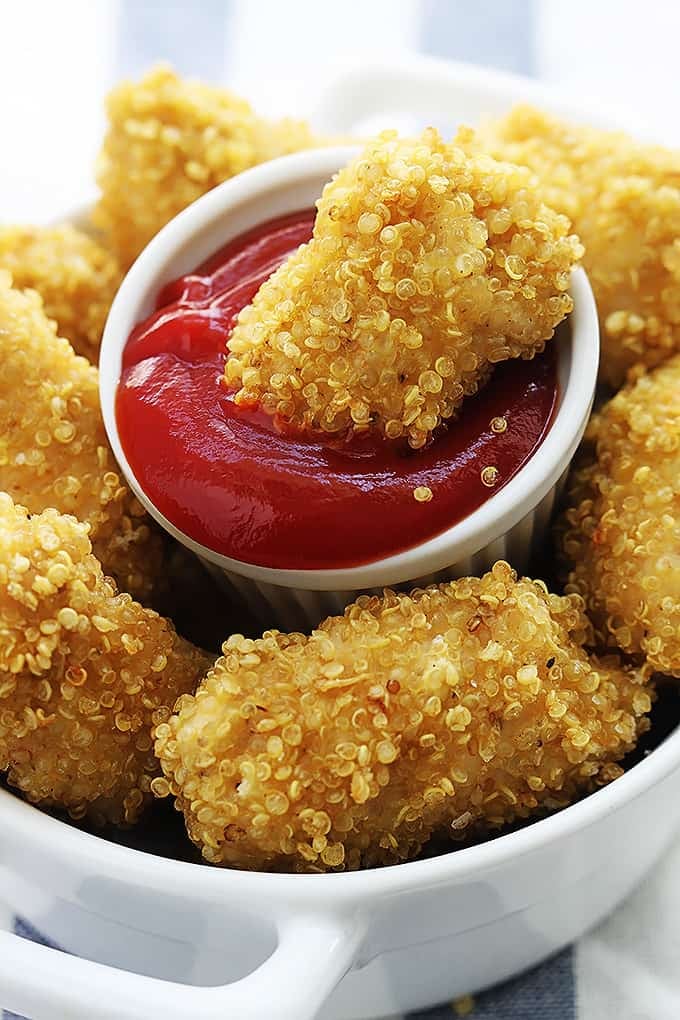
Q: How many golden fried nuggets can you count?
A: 8